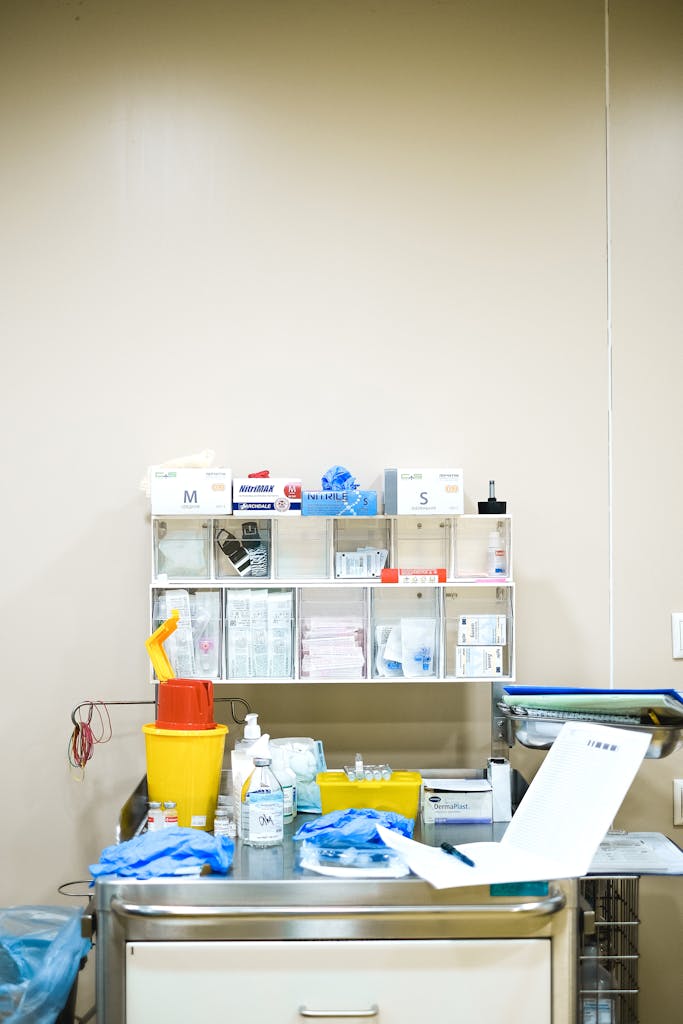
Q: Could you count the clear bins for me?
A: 11